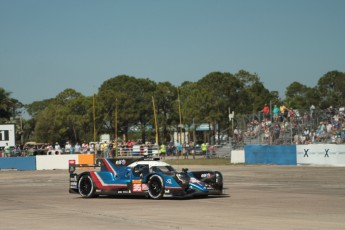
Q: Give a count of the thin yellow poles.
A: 4